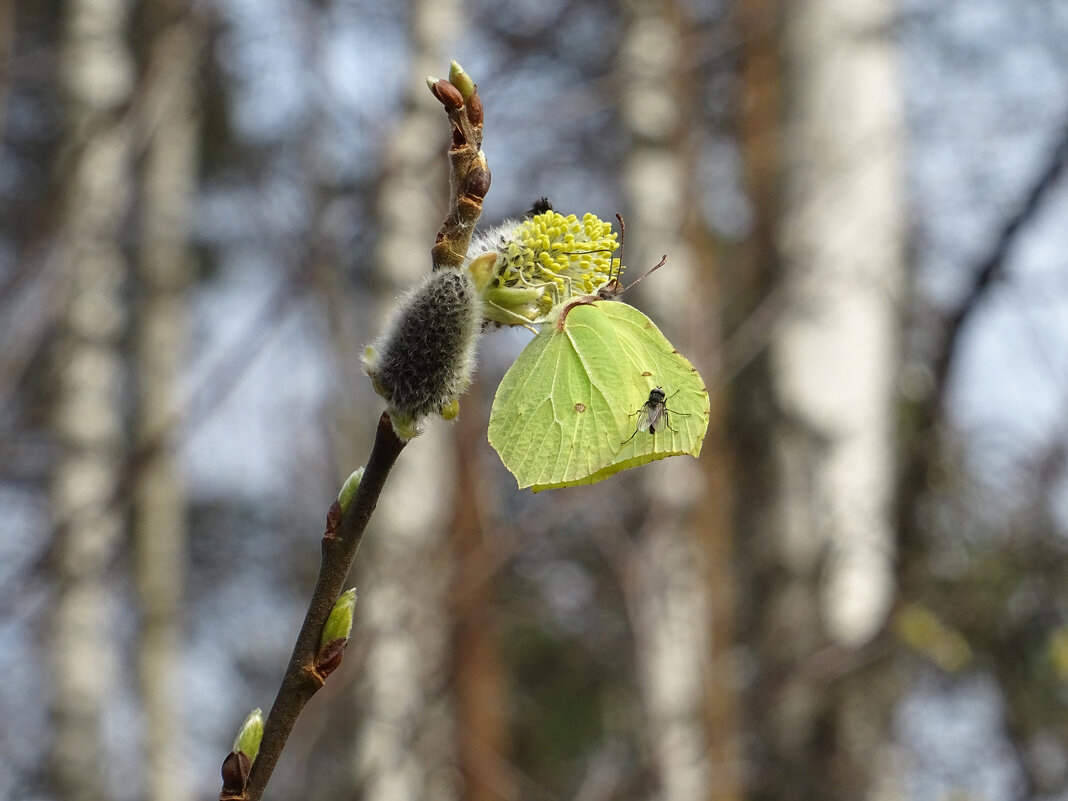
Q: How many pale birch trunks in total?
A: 5